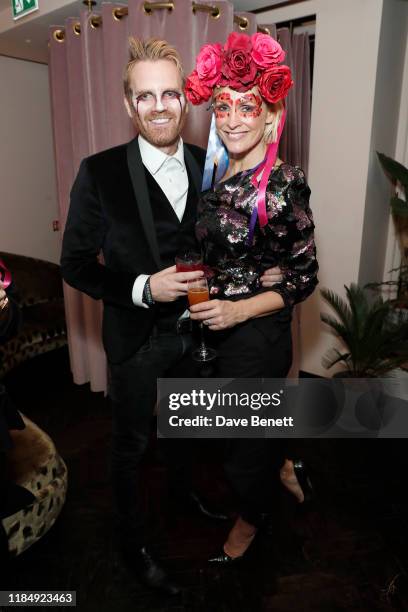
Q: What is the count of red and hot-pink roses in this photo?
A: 5